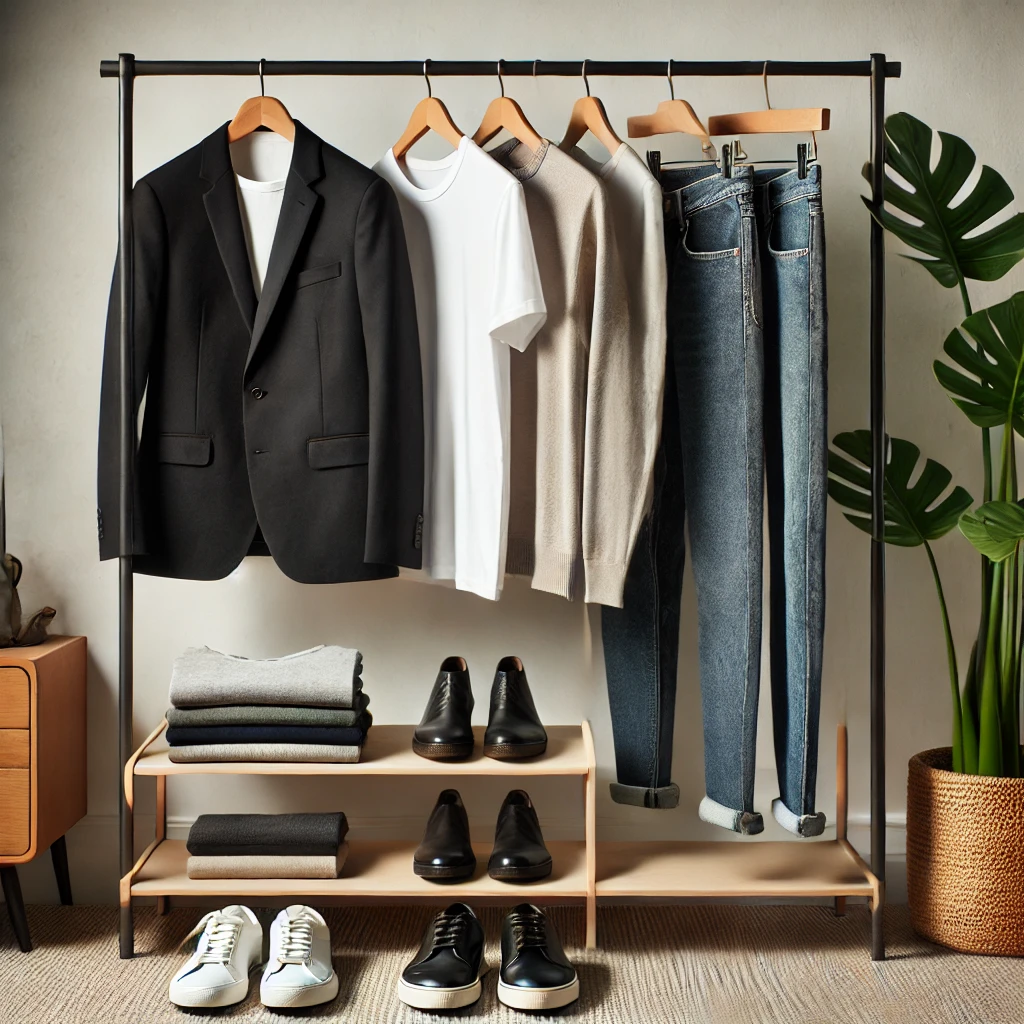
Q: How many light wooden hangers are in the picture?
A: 6